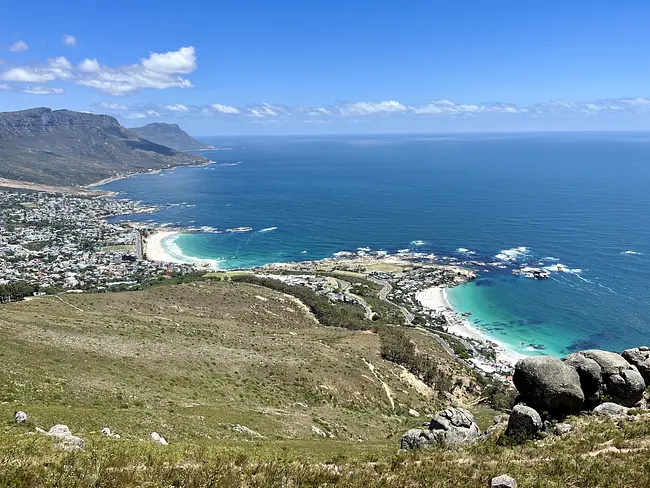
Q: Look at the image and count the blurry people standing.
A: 0